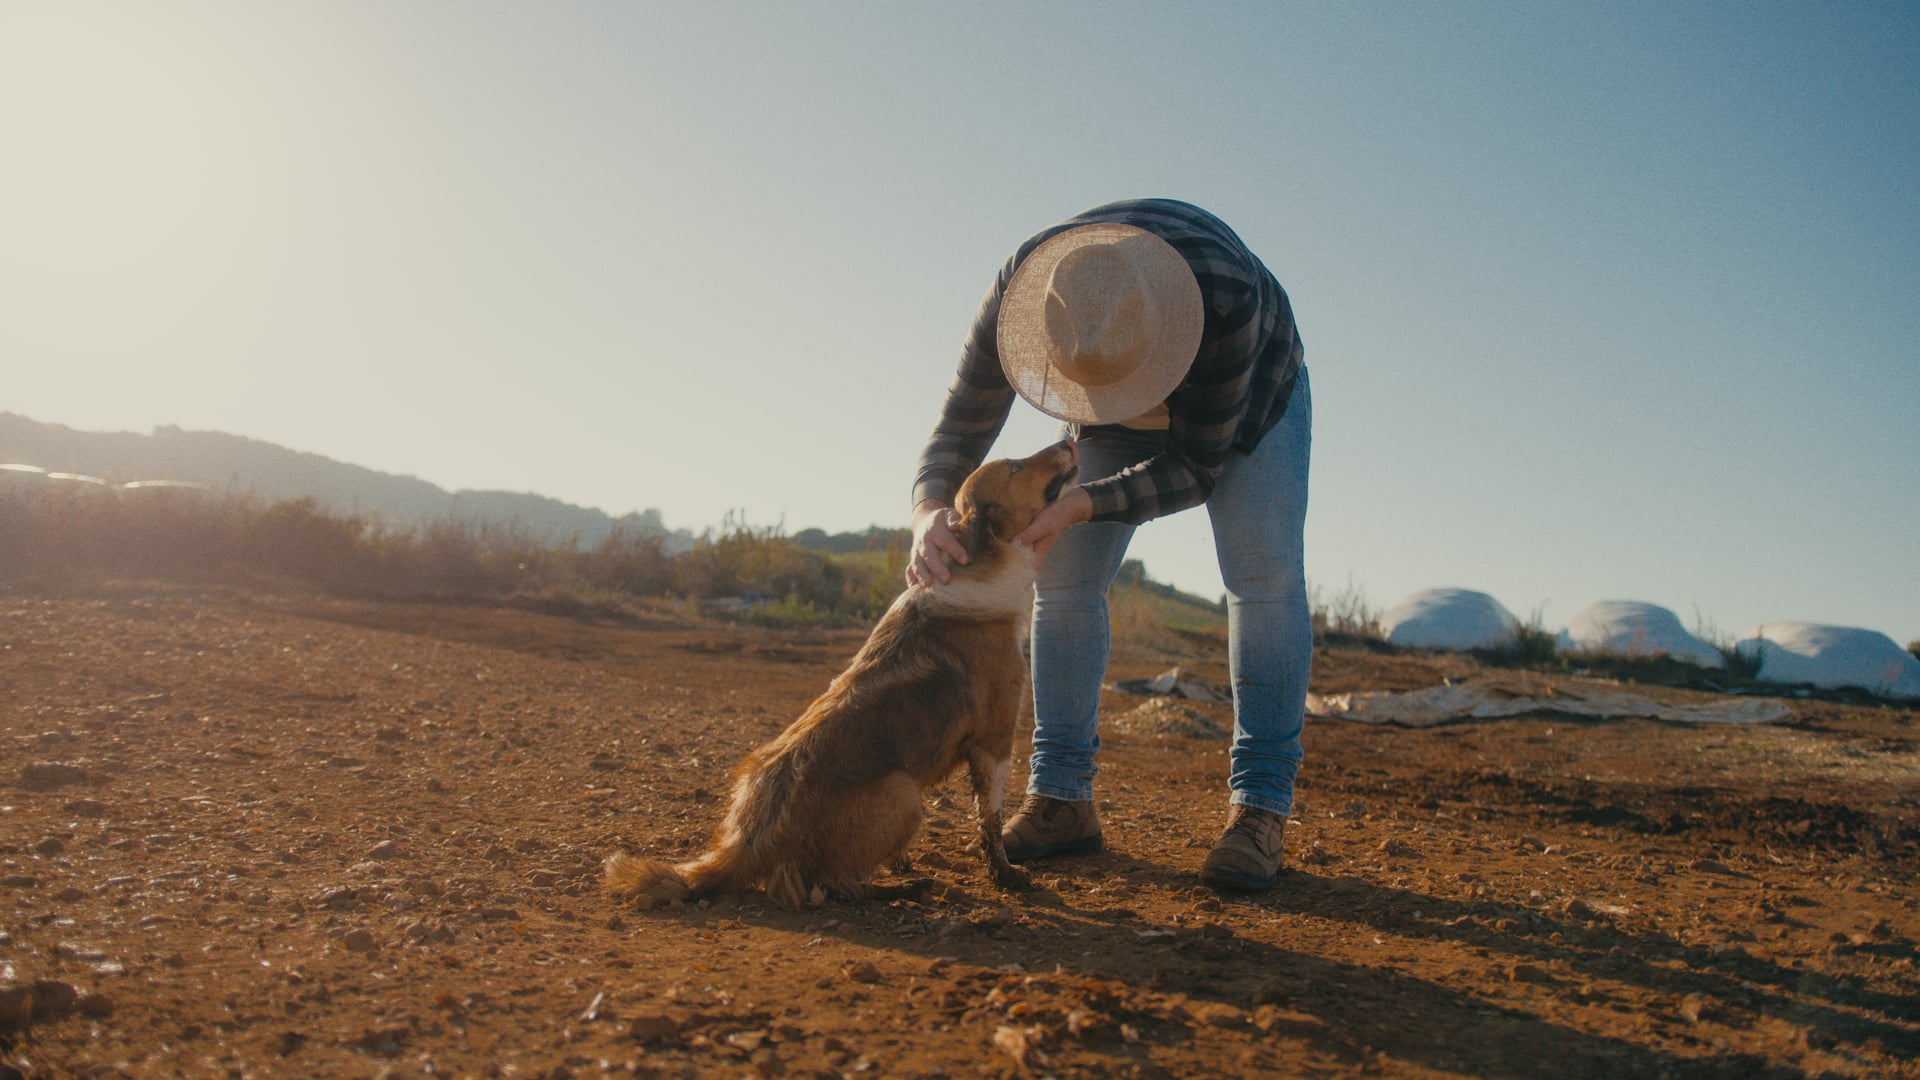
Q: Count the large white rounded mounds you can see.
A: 3